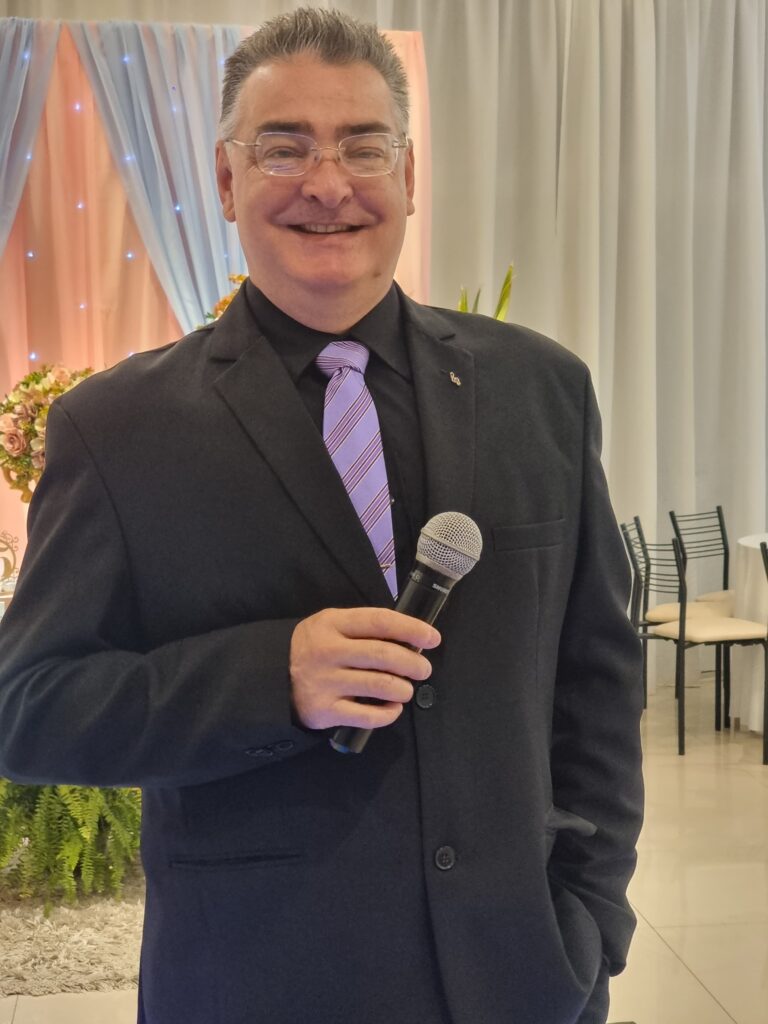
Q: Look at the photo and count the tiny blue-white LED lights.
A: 15